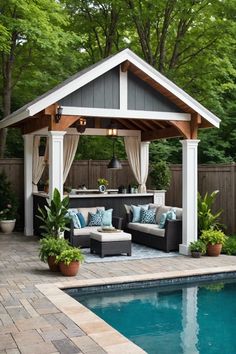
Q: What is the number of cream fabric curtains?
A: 3